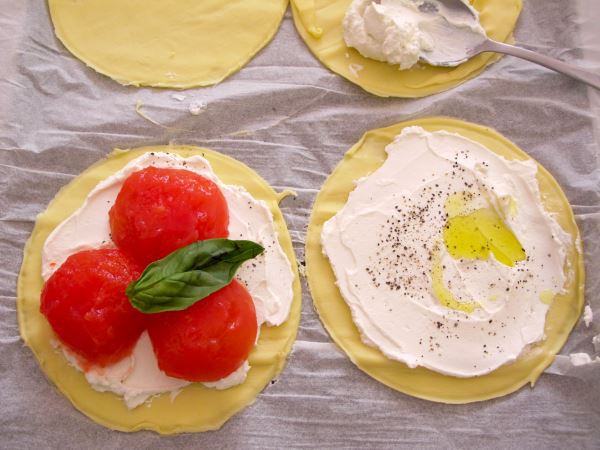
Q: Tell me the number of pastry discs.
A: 4